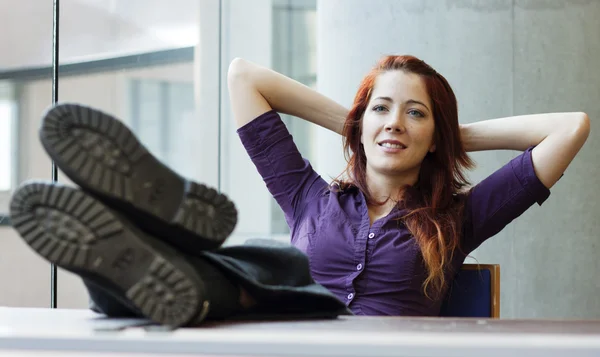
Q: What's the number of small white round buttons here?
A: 3